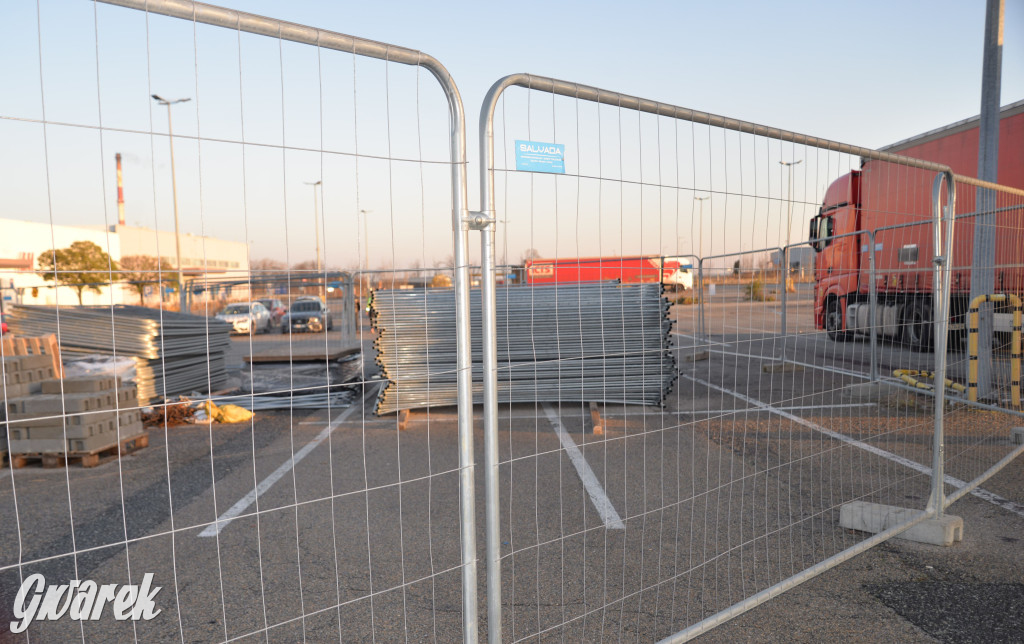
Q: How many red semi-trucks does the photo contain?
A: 2